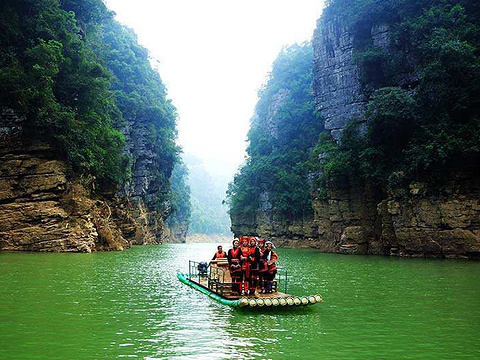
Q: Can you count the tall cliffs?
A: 2